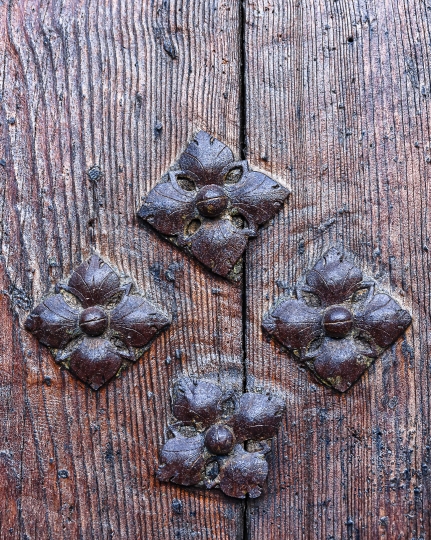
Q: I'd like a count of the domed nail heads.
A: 4